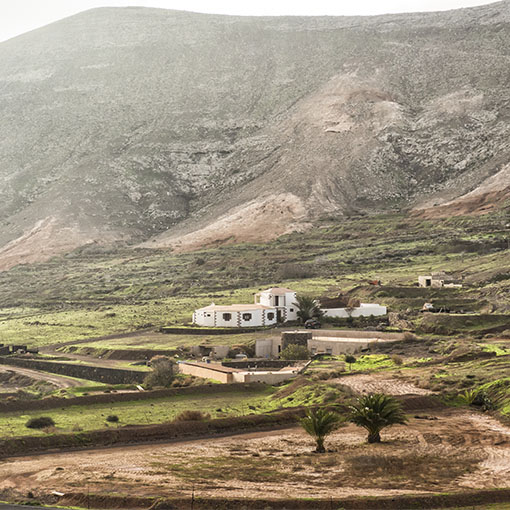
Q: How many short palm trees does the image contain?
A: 2